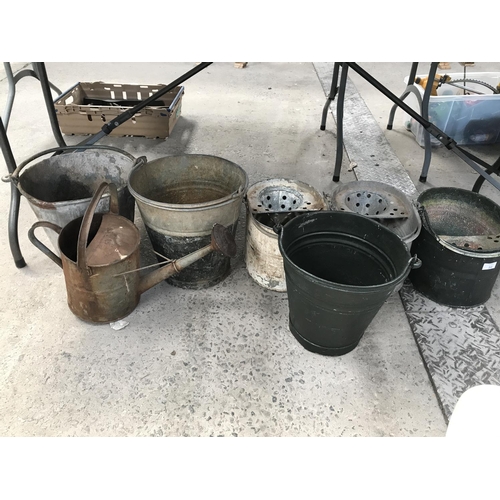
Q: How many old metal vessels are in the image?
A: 7